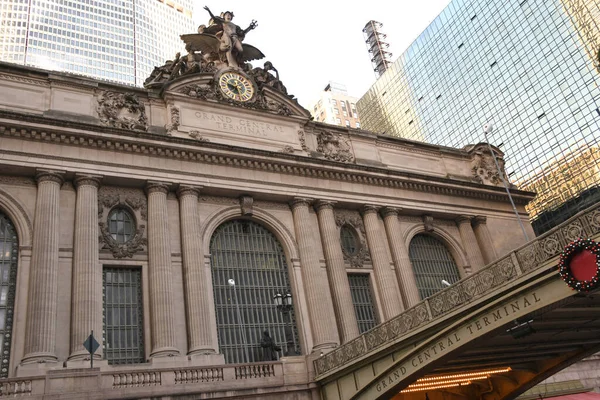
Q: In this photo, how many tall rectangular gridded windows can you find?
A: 2